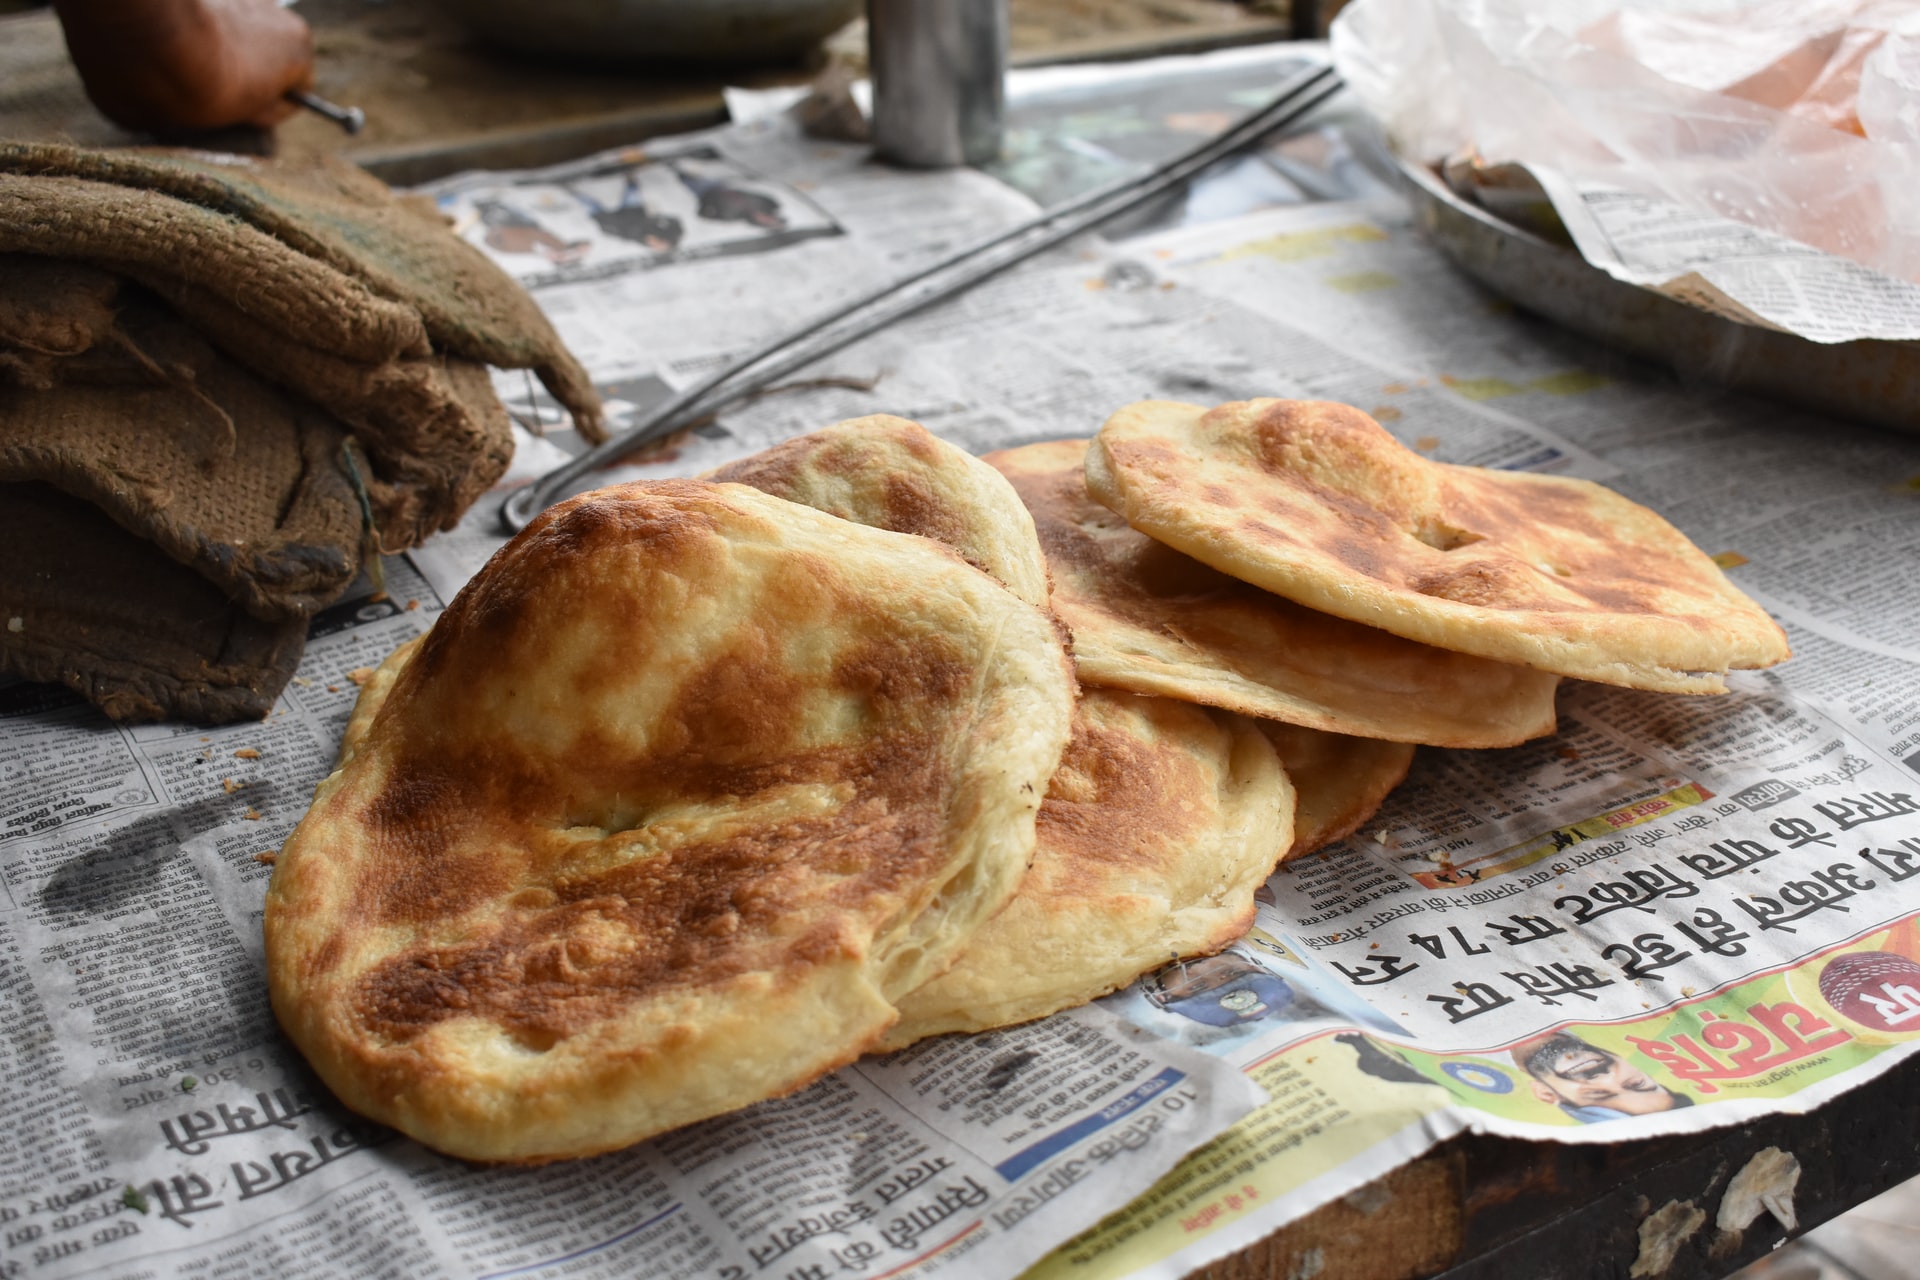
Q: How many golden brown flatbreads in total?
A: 6